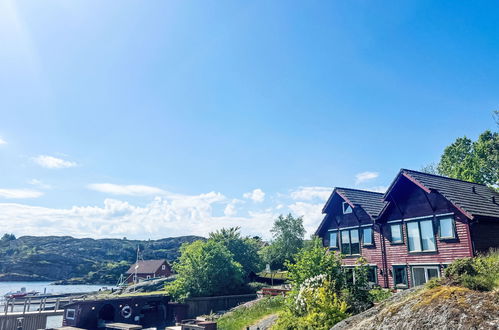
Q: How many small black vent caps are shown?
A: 2